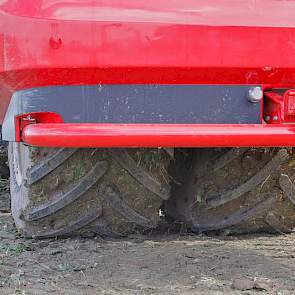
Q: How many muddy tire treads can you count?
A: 2